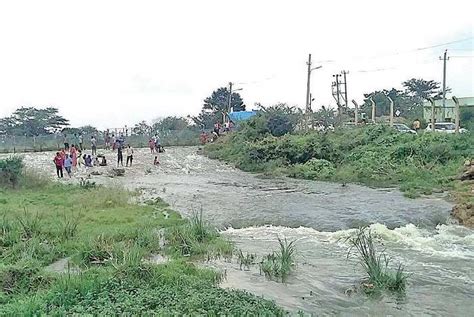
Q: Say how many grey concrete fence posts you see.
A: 5